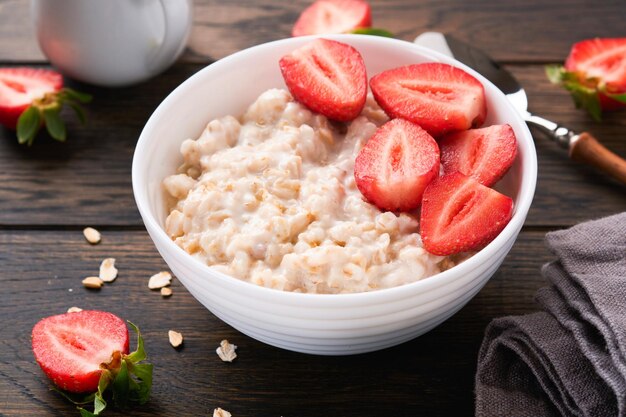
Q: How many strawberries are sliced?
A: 9